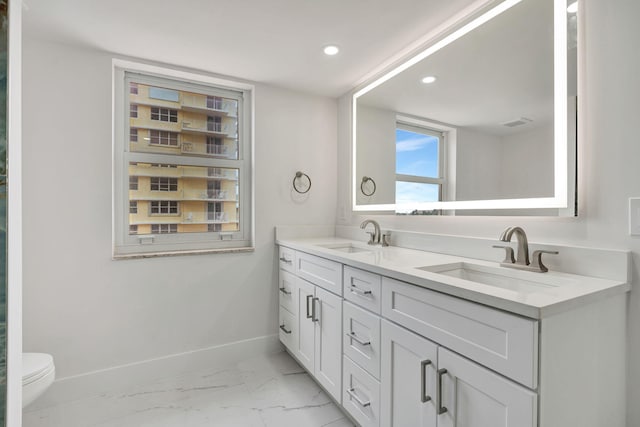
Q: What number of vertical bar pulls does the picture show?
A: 4